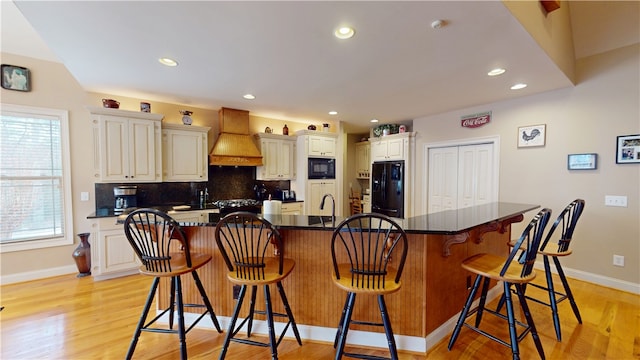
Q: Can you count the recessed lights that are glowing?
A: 7